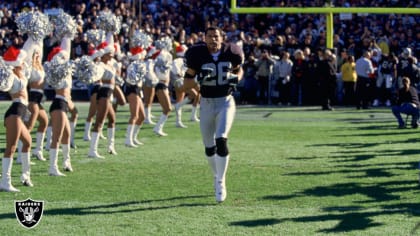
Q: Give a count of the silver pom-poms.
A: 11